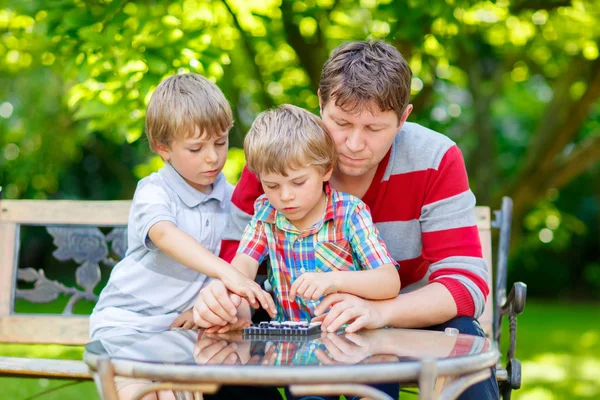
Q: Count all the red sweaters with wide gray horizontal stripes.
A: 1